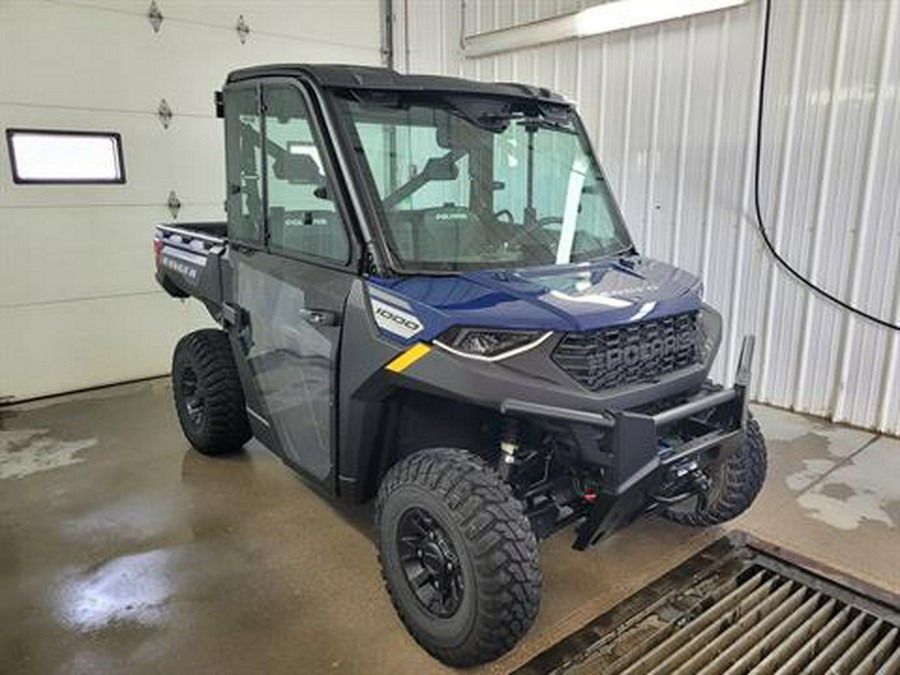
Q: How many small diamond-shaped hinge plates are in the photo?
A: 4